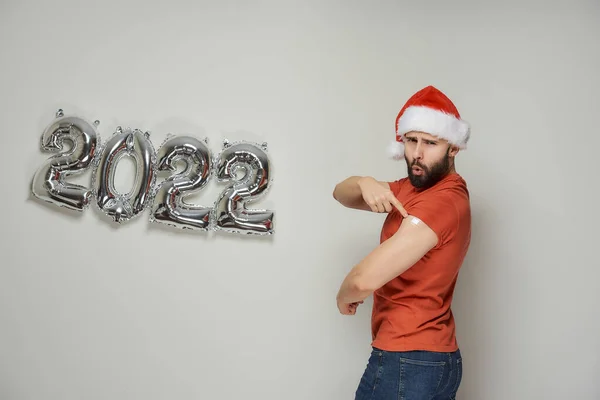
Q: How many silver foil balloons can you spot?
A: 4